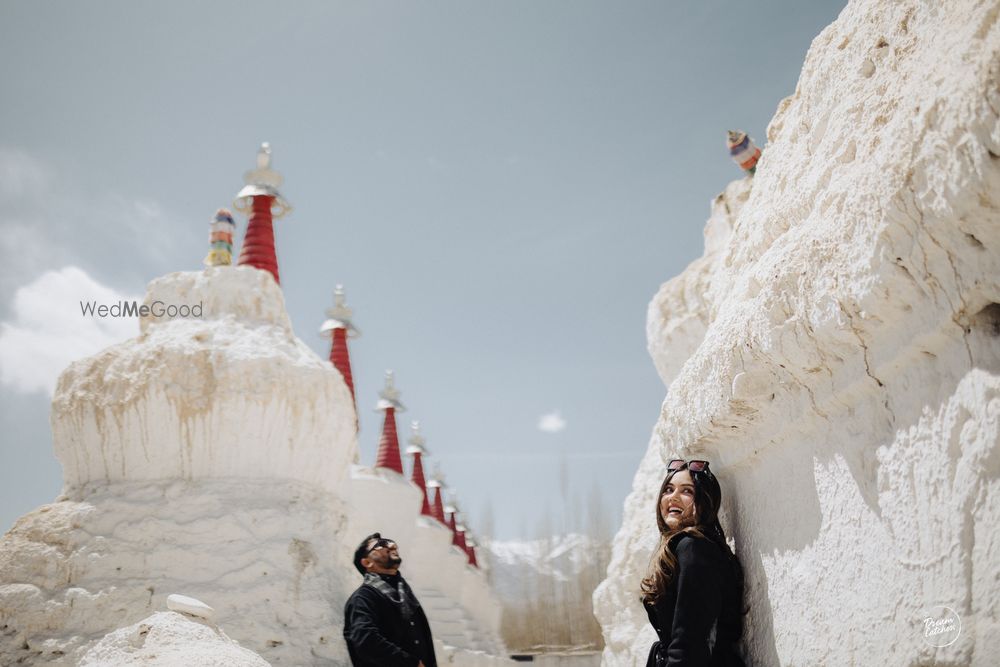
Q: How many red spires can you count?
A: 8